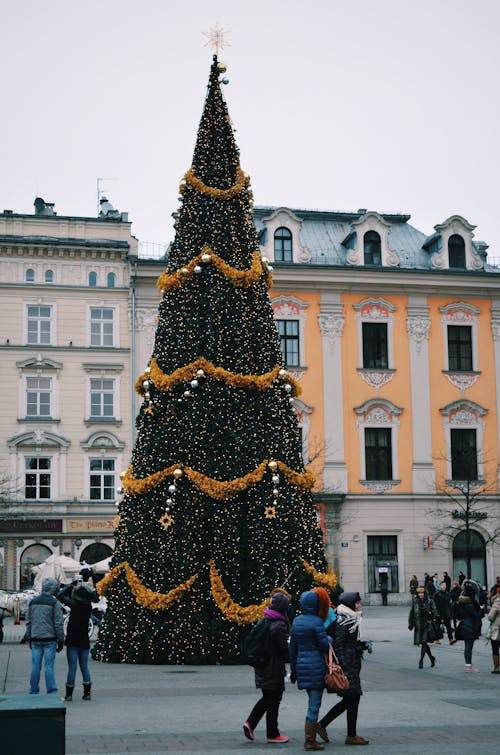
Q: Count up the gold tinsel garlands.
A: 5